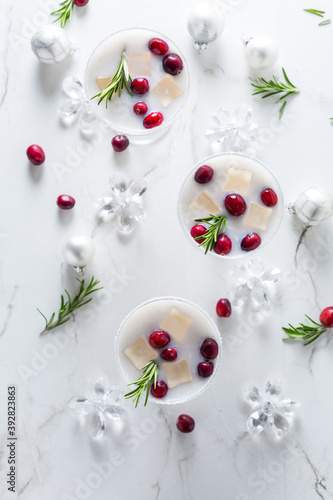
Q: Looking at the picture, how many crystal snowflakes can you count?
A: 6